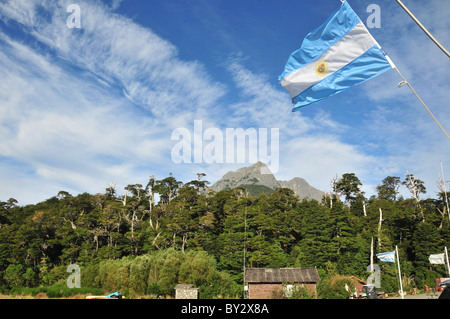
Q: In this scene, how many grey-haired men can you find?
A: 0